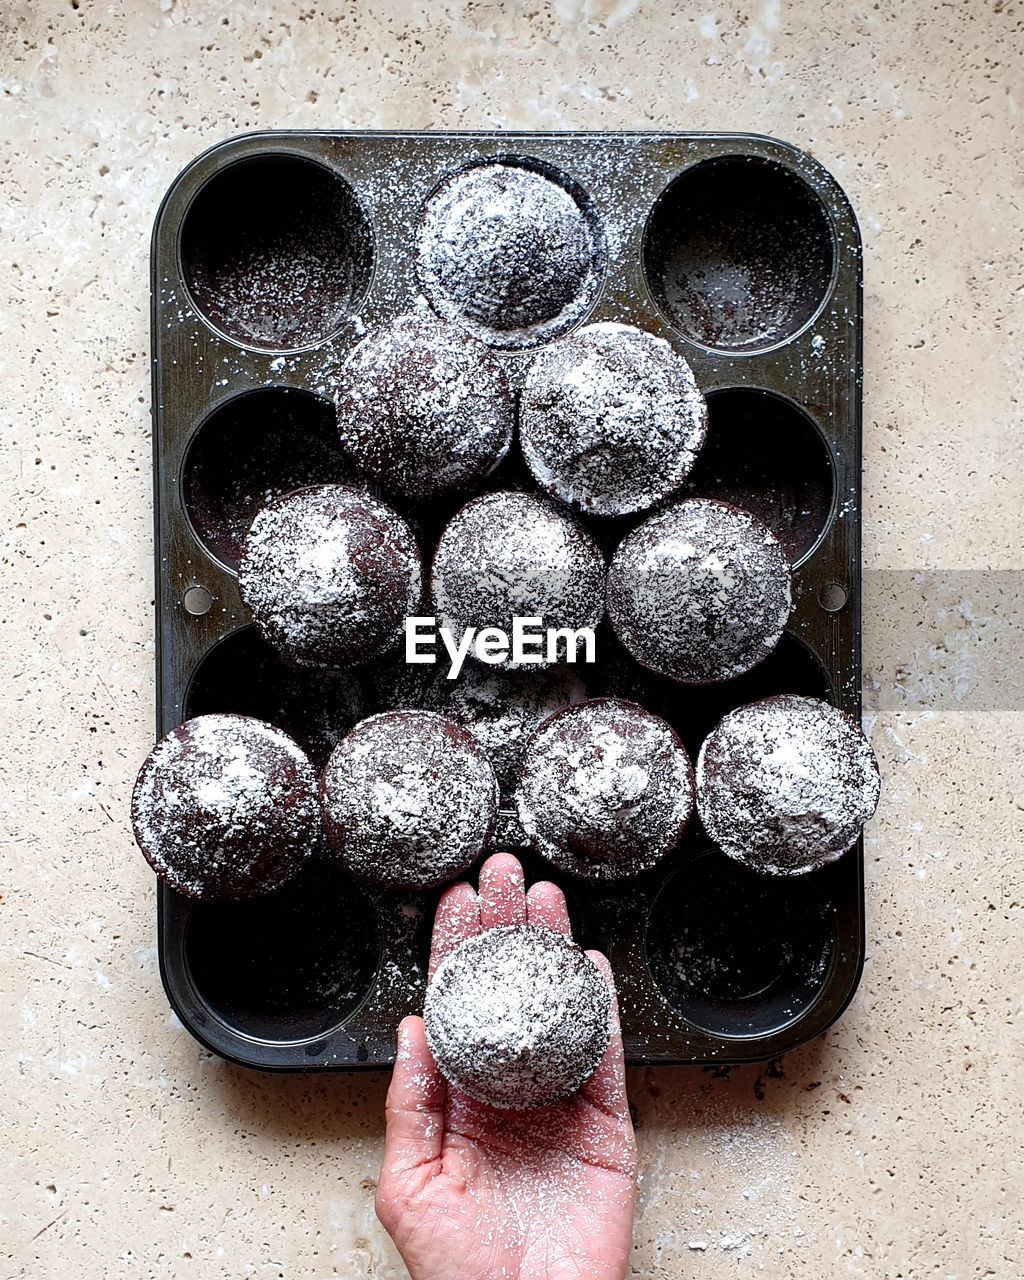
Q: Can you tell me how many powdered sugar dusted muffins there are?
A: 11